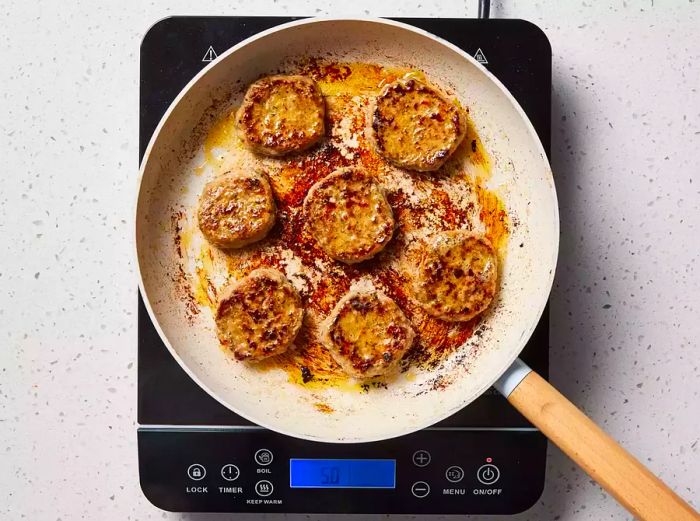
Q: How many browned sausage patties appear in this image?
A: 7